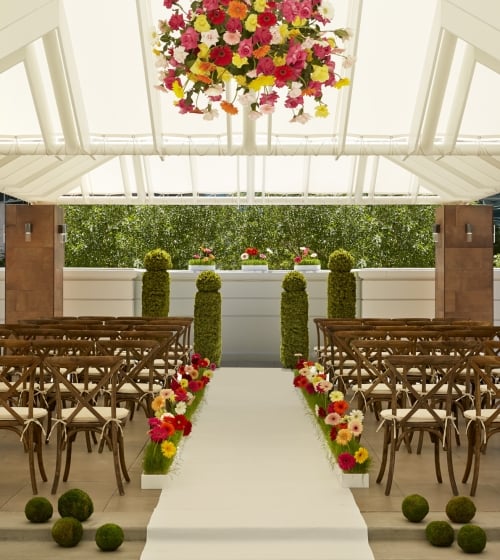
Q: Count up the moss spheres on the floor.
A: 8